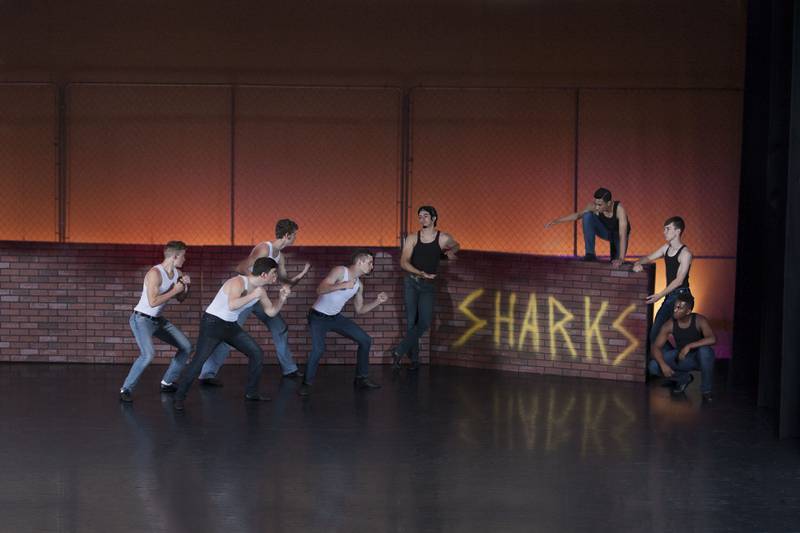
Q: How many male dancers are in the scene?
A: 8